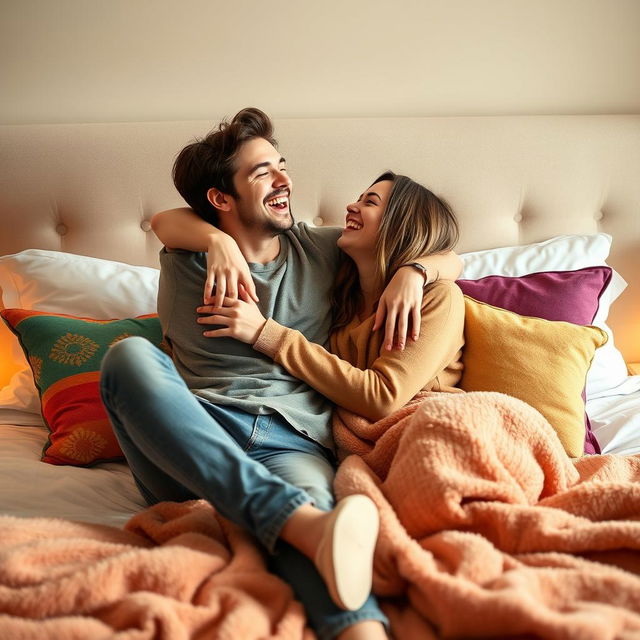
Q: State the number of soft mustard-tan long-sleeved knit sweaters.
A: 1